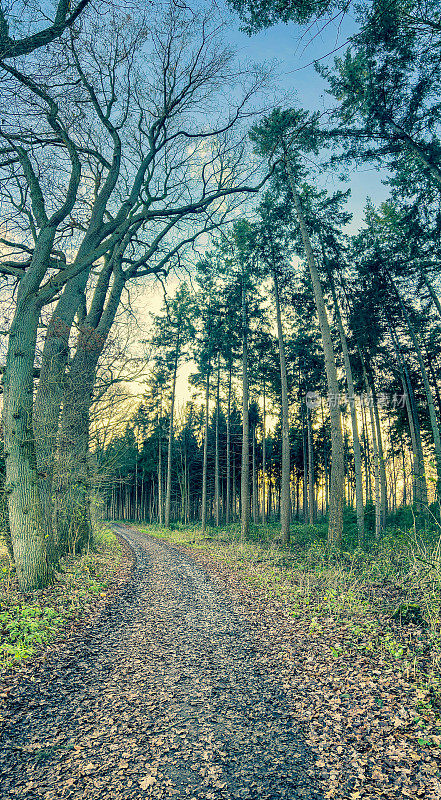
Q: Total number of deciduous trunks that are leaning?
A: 3